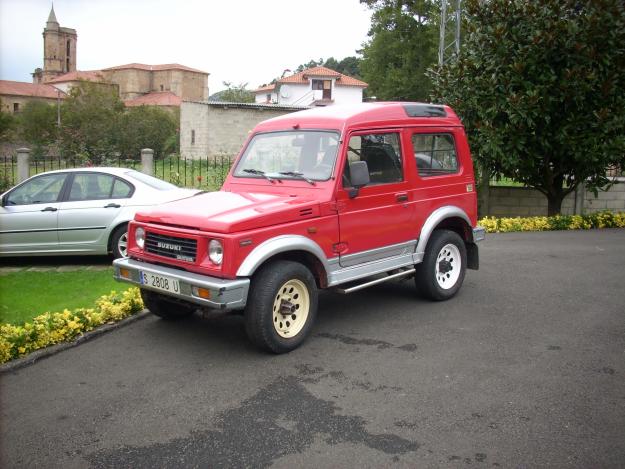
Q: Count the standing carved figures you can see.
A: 0